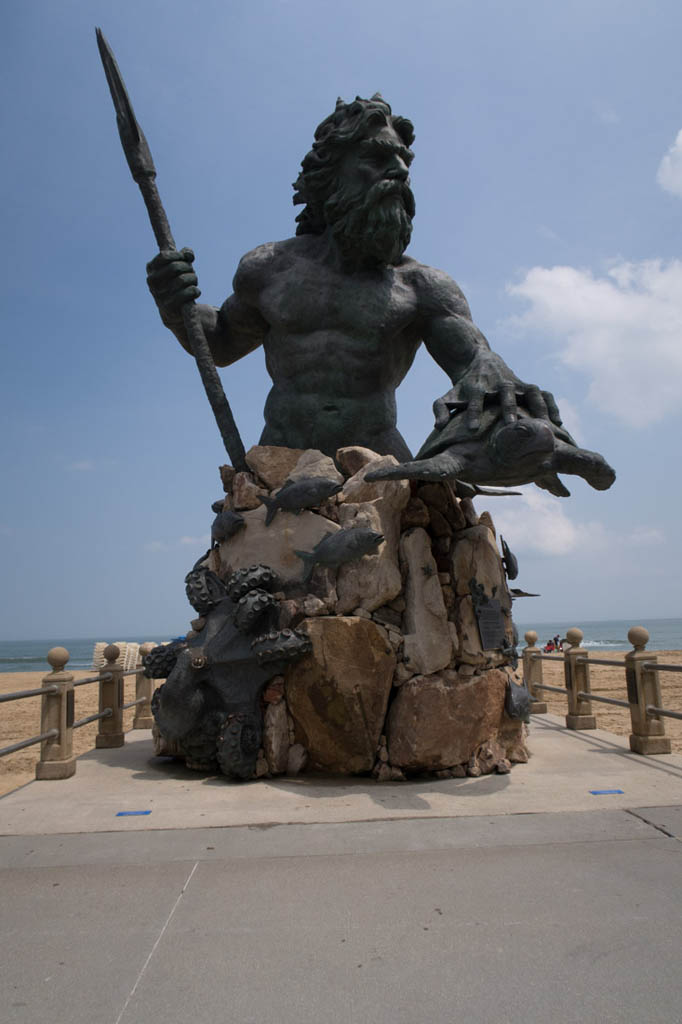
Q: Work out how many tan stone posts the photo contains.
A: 6